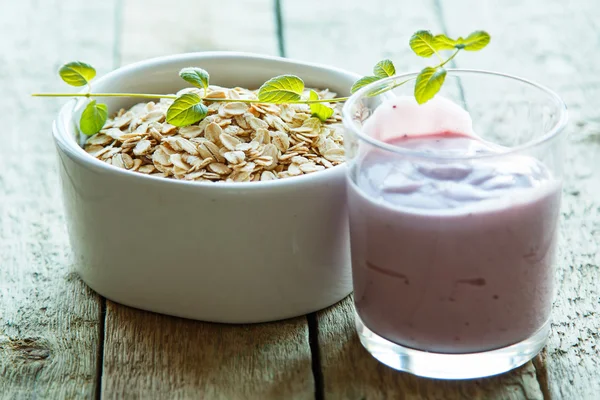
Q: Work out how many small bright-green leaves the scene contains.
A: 12